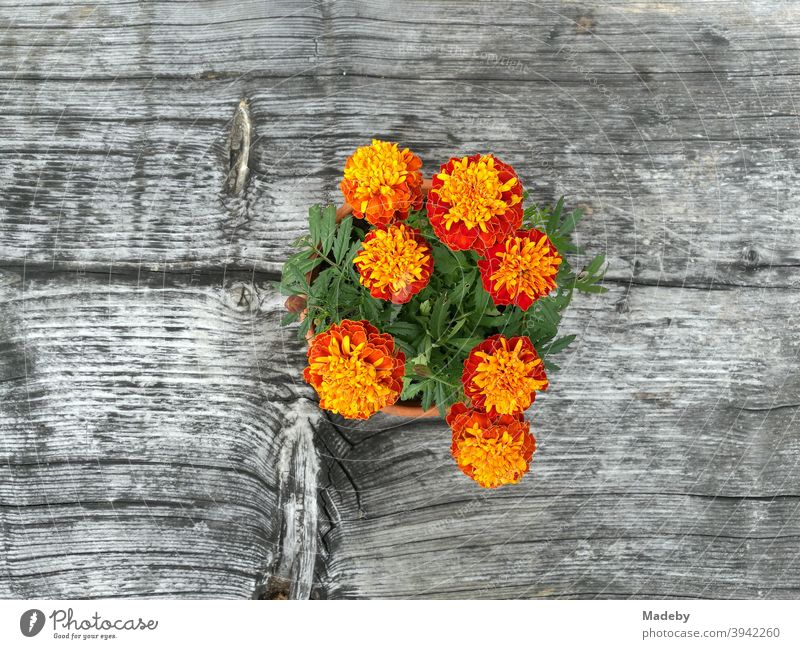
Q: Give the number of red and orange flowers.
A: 7